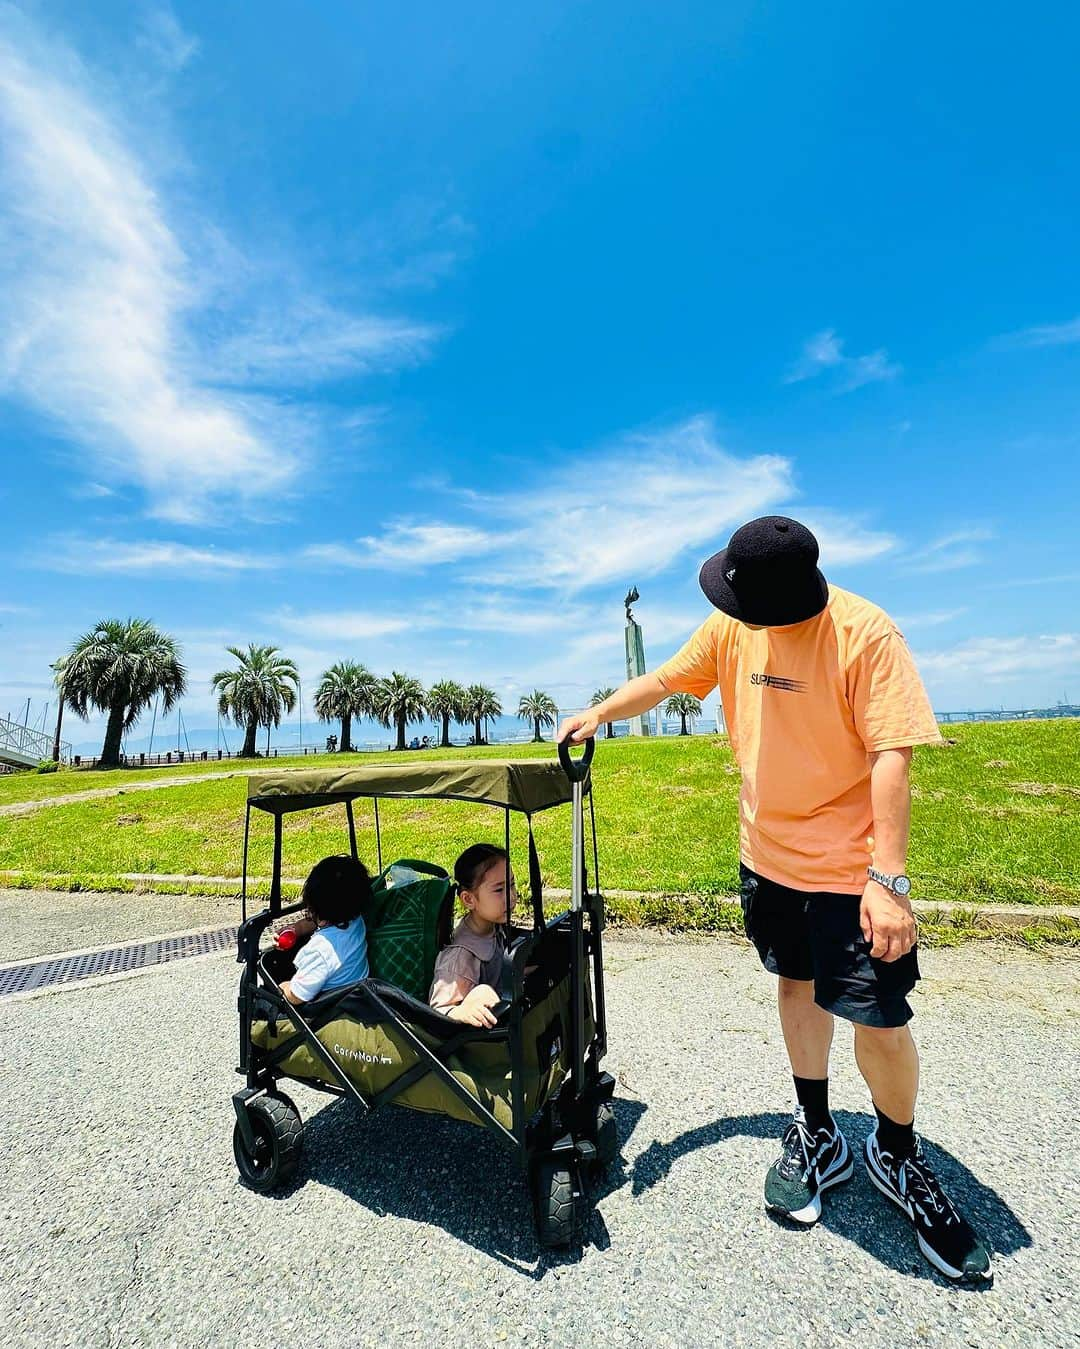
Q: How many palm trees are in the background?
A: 9